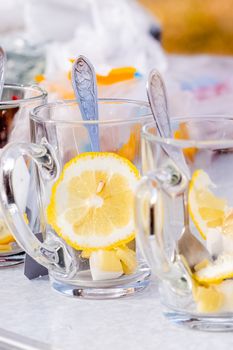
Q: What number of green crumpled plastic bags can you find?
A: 0